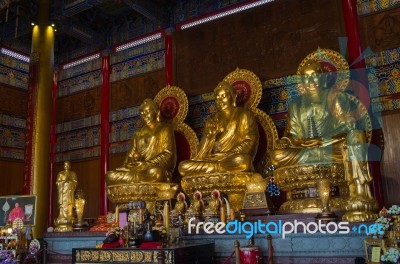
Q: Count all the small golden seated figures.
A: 3